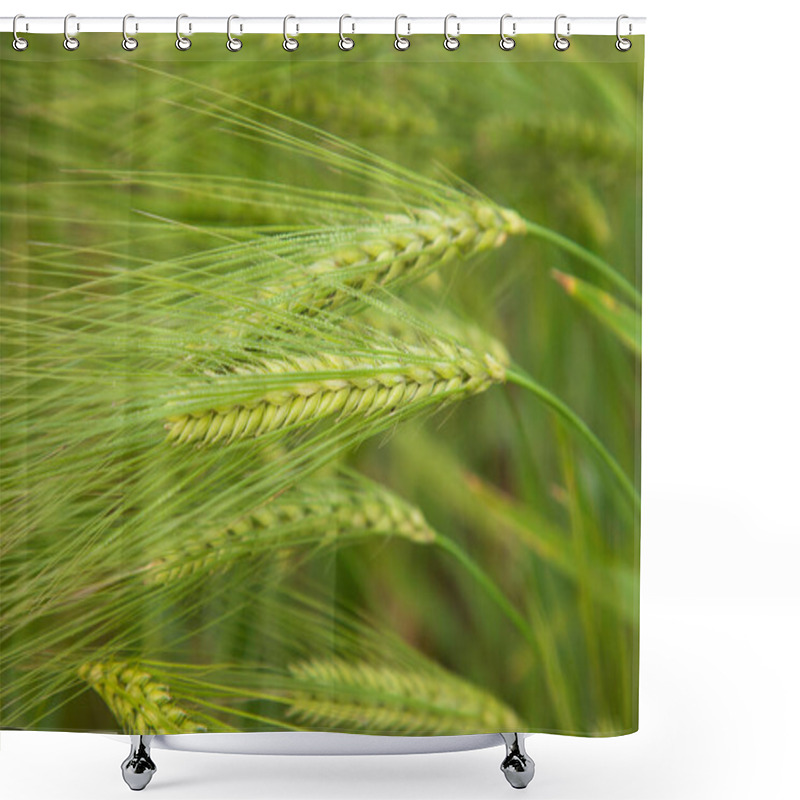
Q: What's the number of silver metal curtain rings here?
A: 12